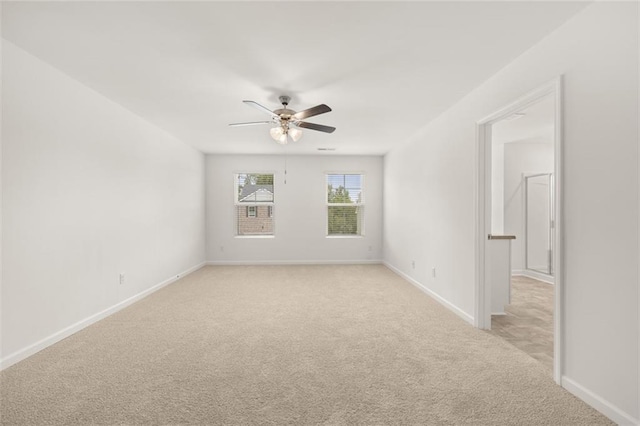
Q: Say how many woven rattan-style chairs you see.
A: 0